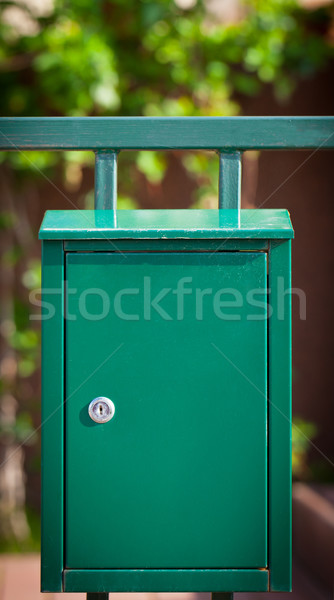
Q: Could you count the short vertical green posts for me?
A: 2